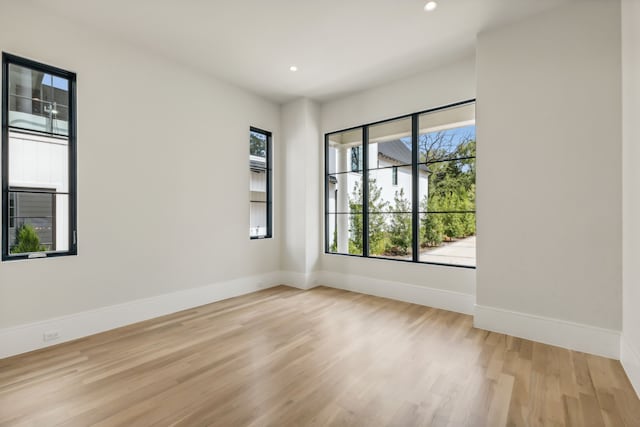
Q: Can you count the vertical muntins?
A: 2